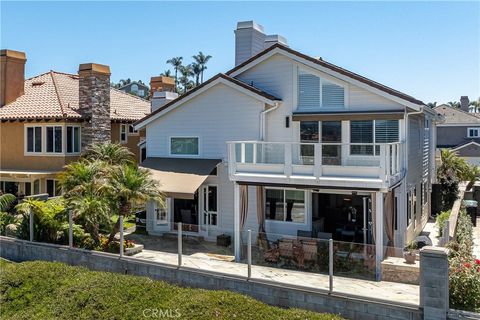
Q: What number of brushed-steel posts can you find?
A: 6